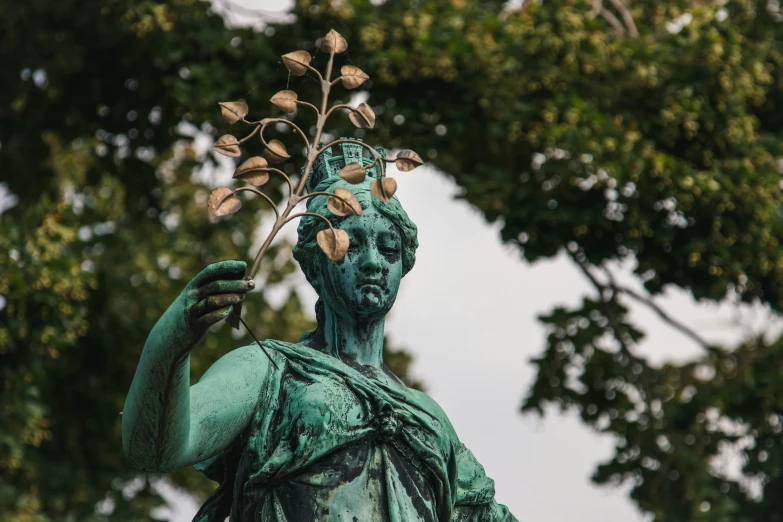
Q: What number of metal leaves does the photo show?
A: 15